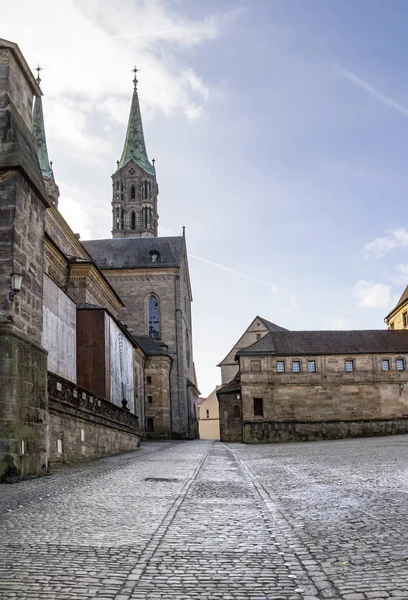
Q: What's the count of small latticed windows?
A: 6